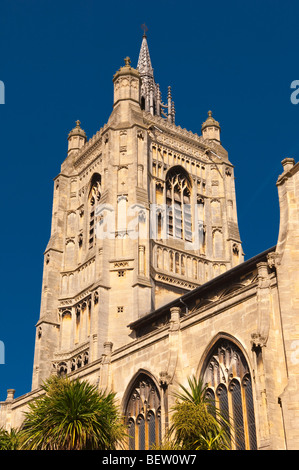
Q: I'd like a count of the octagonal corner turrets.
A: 3